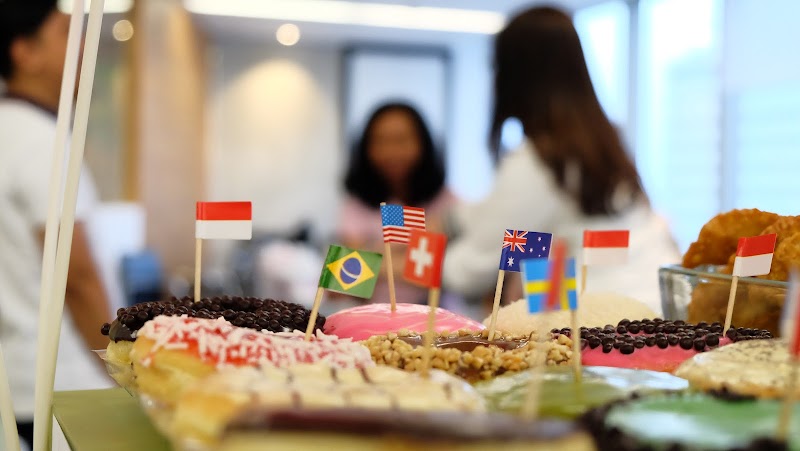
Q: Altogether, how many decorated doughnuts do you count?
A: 11